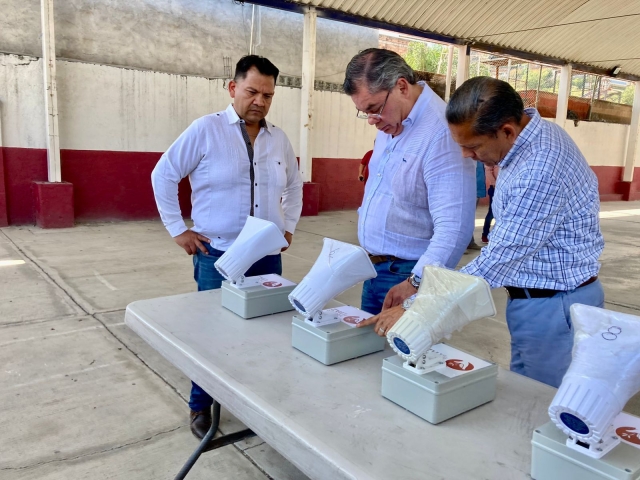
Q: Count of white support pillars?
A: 5